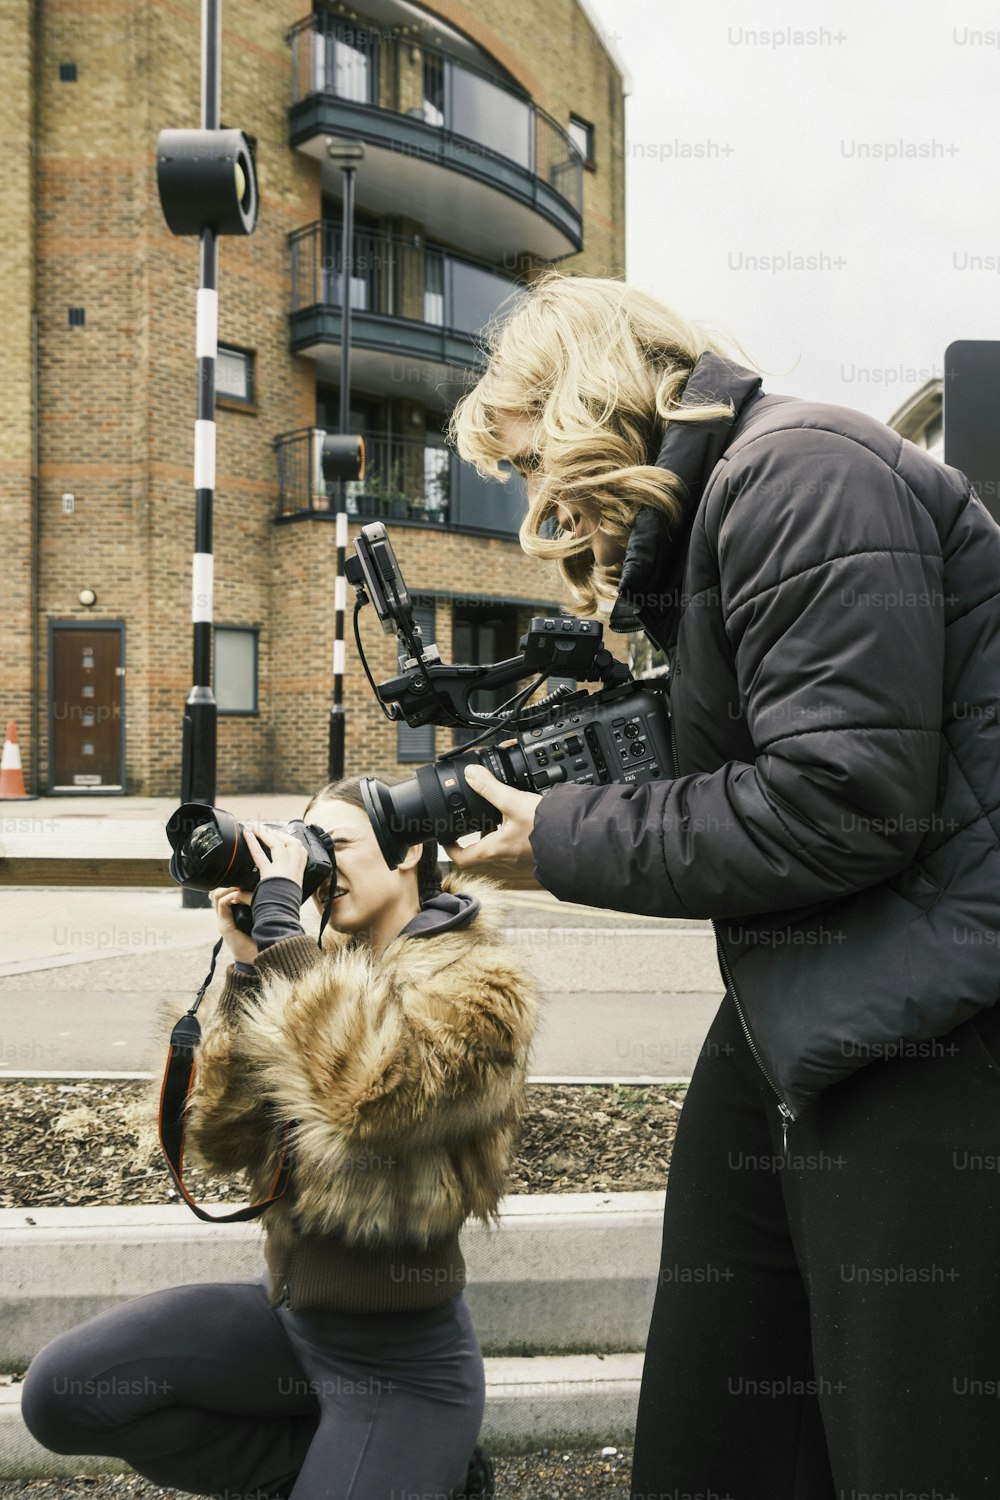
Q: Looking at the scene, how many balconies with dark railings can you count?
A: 3